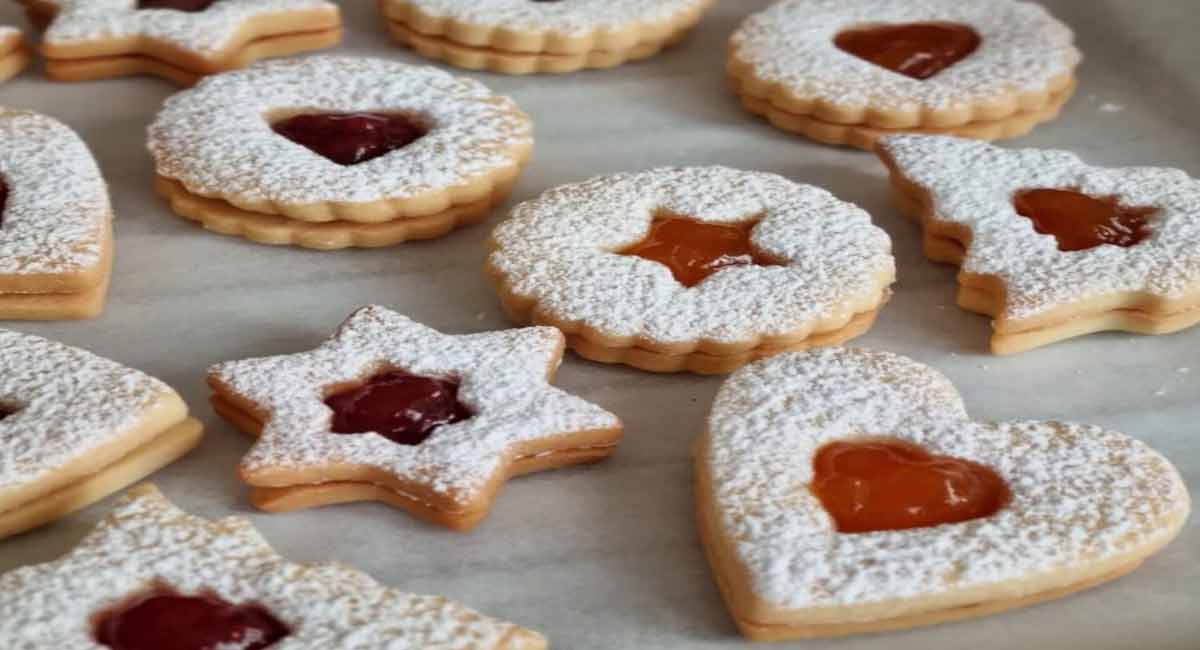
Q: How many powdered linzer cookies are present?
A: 12